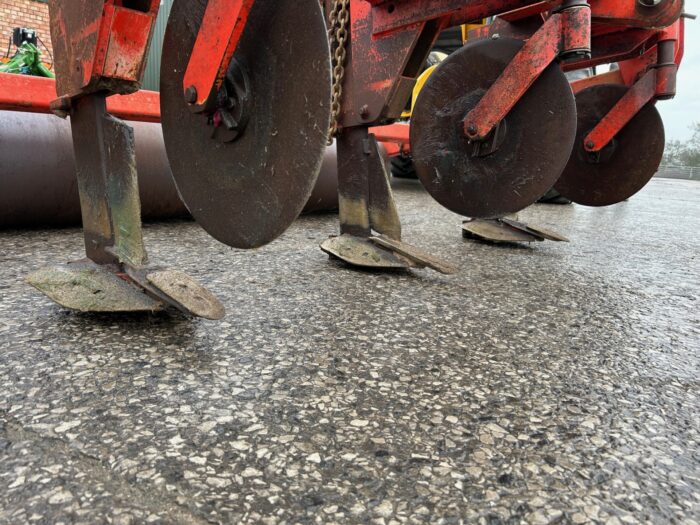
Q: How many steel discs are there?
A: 3